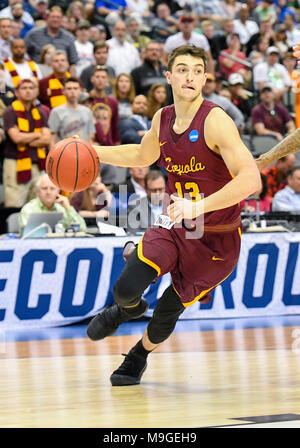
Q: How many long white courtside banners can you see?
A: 1